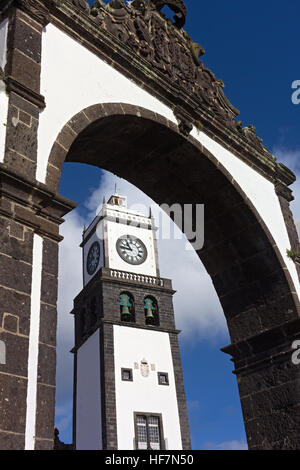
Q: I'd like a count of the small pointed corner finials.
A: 3